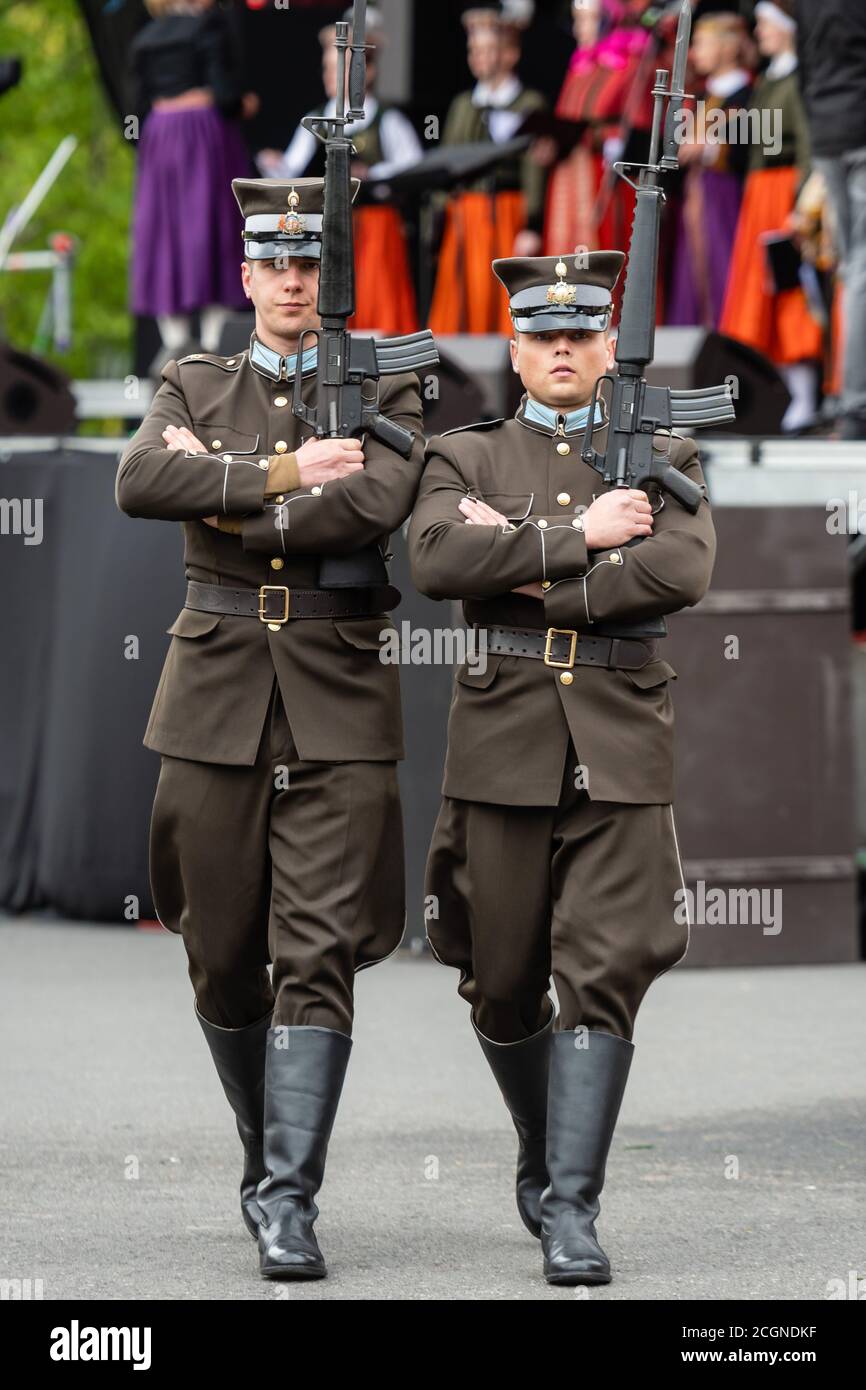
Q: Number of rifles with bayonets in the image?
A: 2